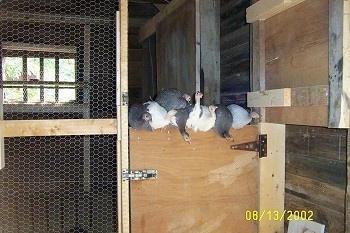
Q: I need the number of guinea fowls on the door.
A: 8